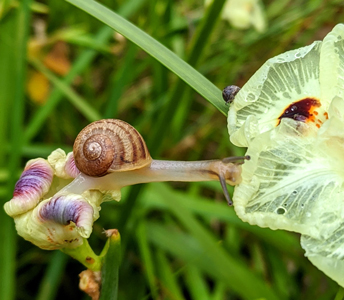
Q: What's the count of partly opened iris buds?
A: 1